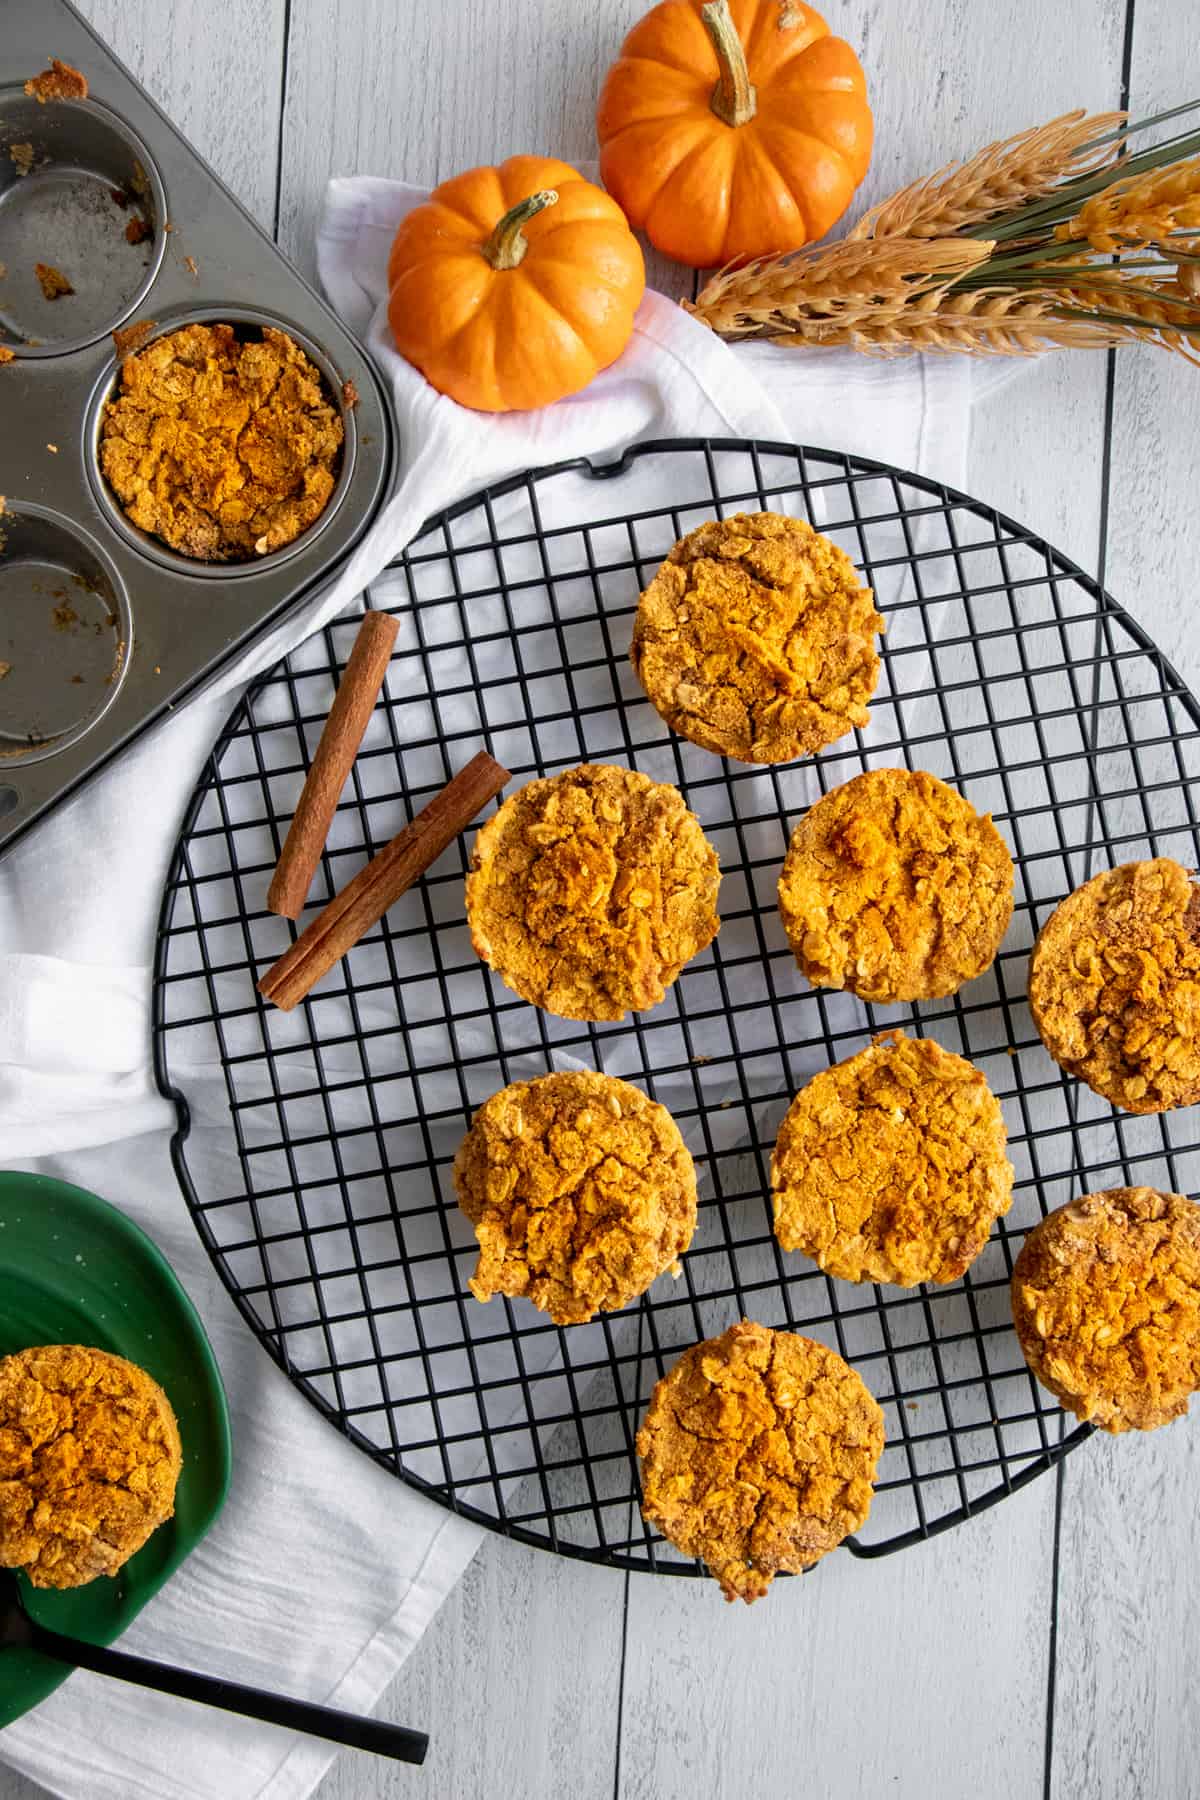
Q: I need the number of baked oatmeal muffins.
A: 10